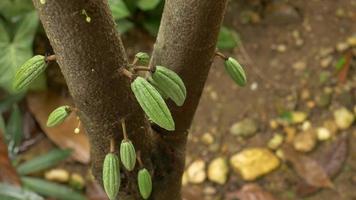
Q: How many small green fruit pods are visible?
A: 9